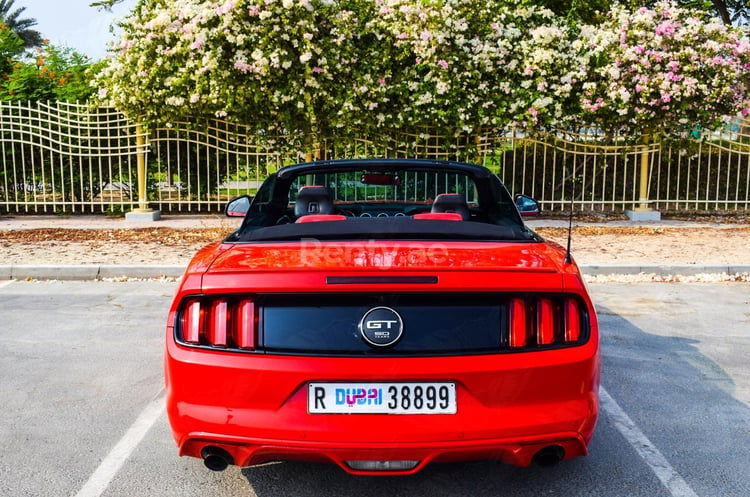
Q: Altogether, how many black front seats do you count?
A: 2